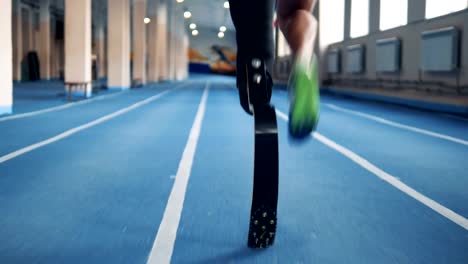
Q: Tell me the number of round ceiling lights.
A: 8